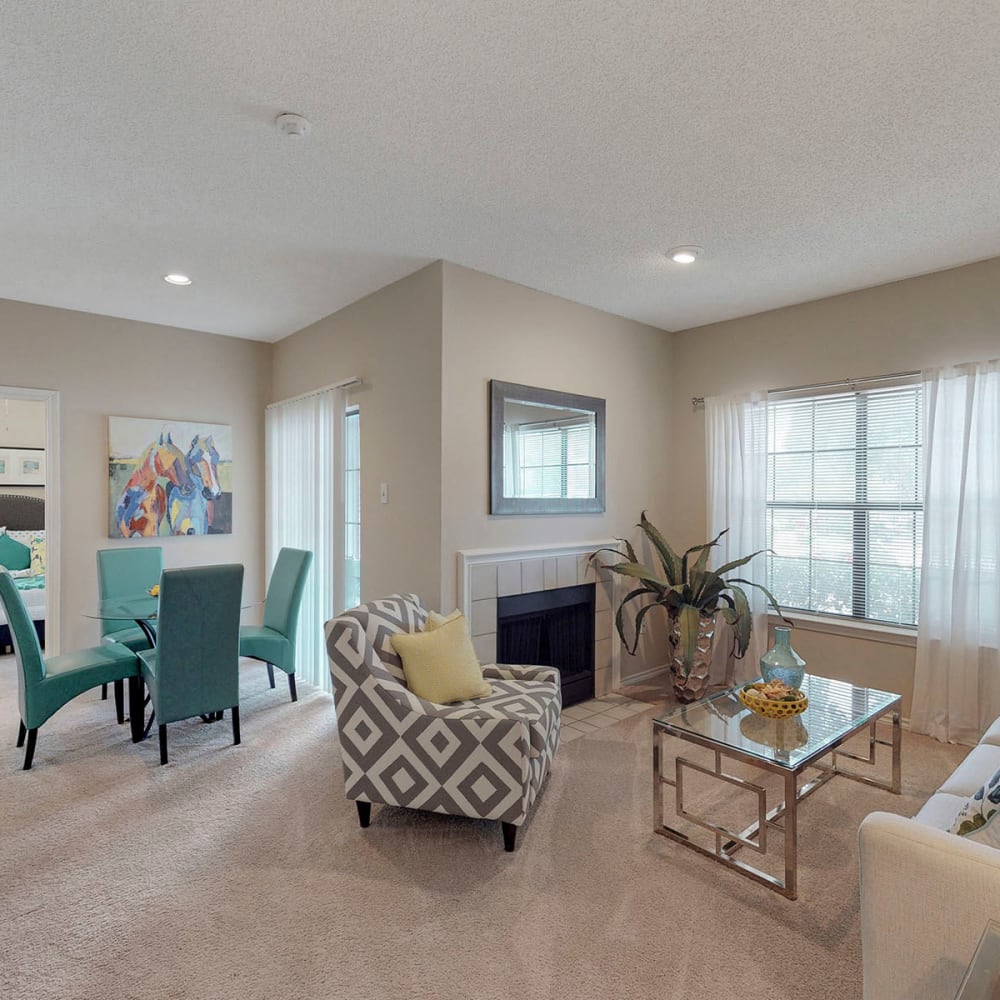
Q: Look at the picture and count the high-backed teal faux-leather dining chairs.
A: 4